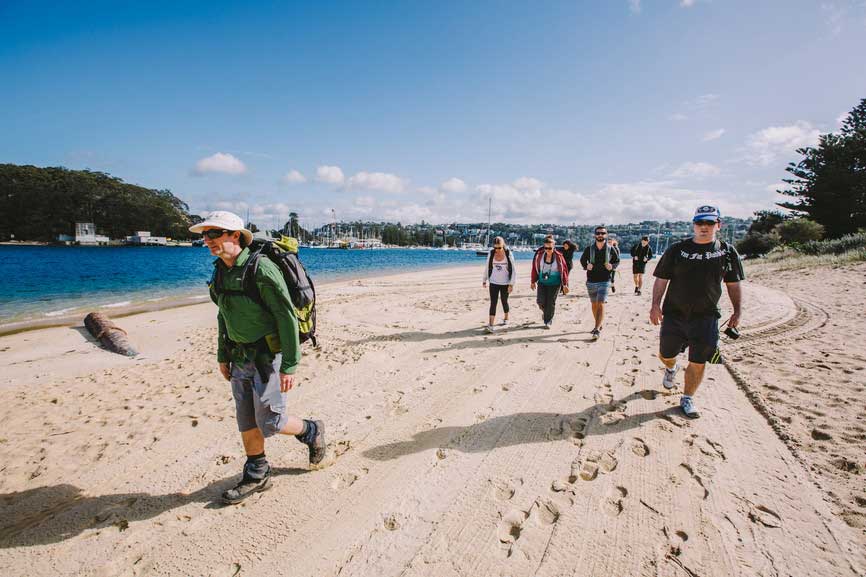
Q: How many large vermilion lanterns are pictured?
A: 0